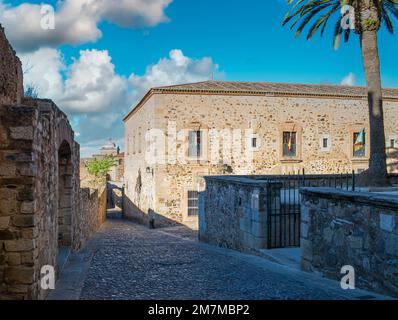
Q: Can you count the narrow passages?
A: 1